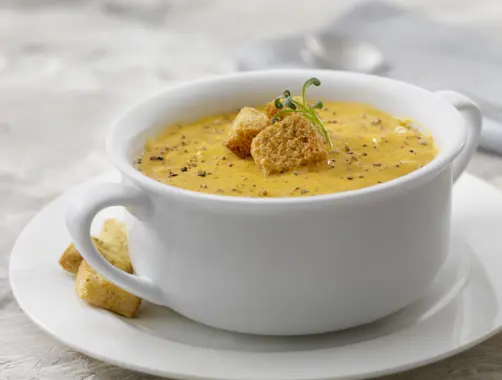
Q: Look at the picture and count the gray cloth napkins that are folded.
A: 1